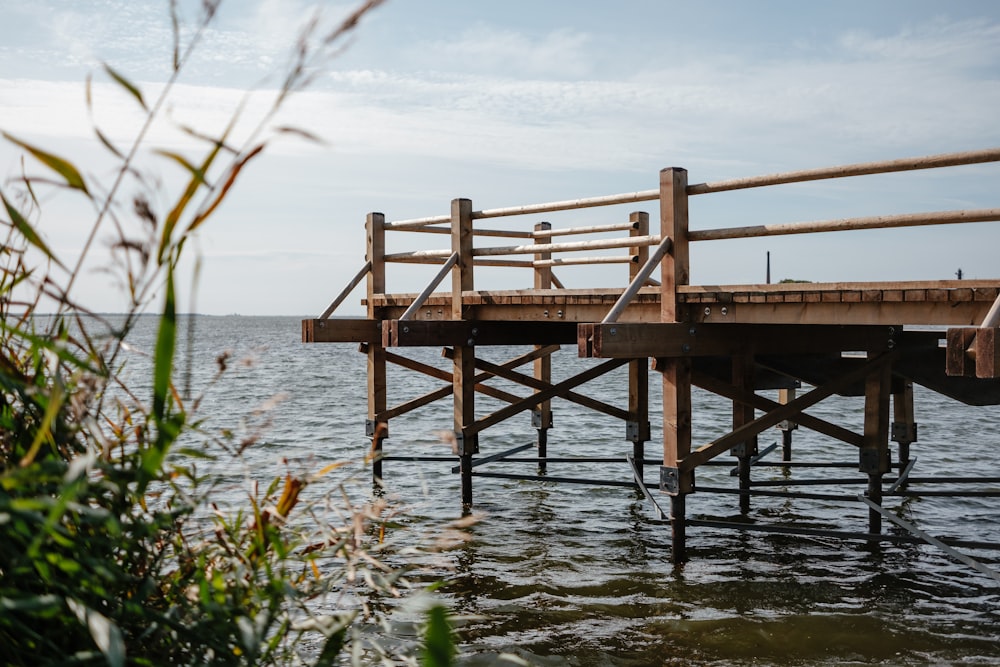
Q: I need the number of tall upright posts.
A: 5